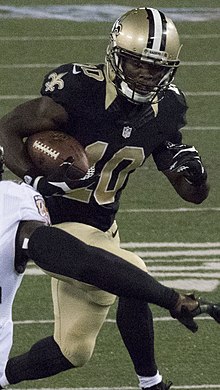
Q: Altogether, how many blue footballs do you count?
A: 0